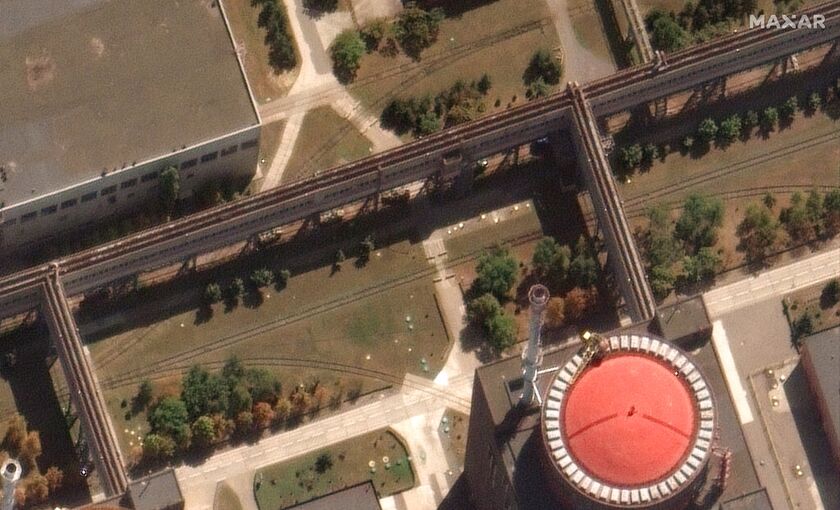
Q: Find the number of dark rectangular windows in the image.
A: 12